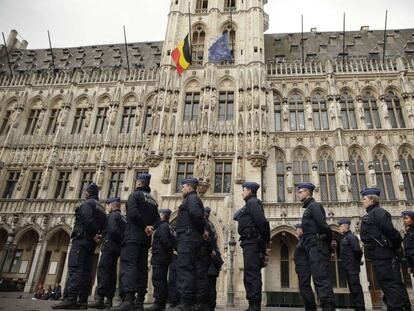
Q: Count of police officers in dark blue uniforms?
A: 12